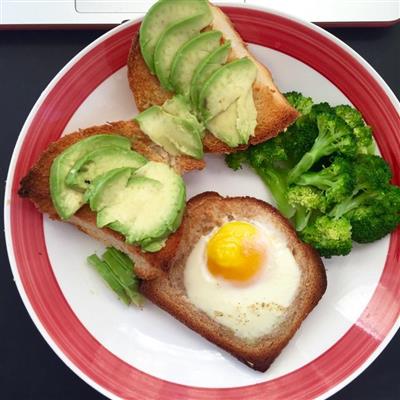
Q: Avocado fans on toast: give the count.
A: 2